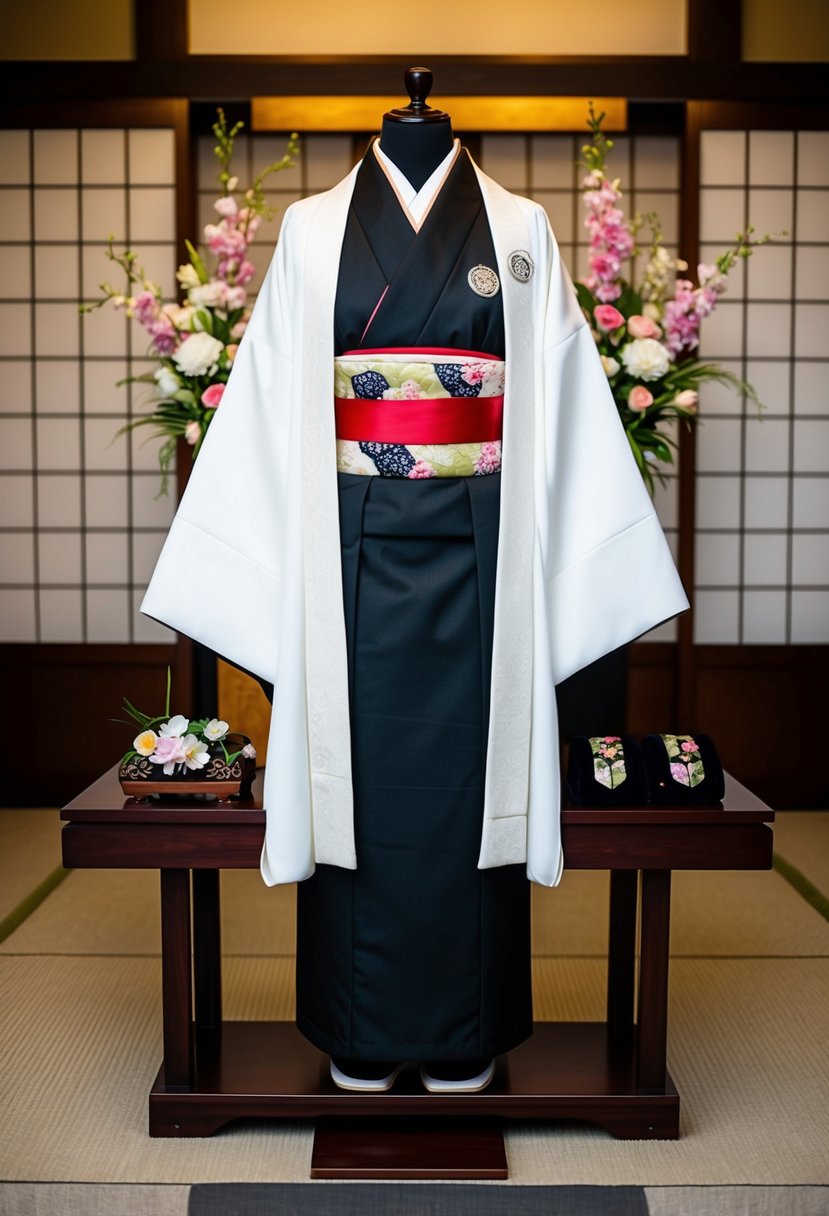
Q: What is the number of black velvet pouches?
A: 2